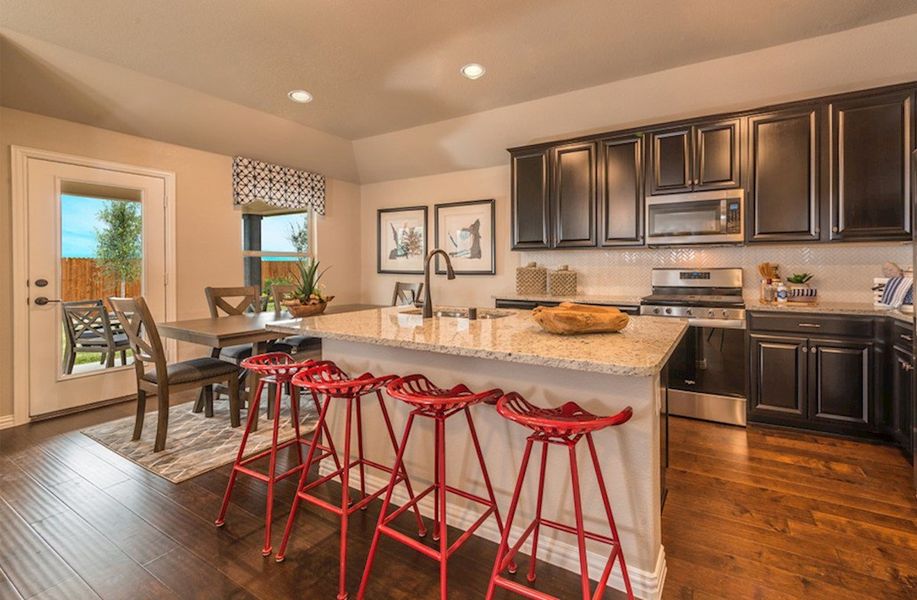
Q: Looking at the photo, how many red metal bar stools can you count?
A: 4